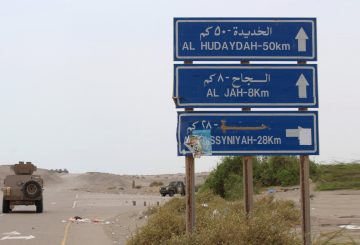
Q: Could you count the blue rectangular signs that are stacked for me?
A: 3